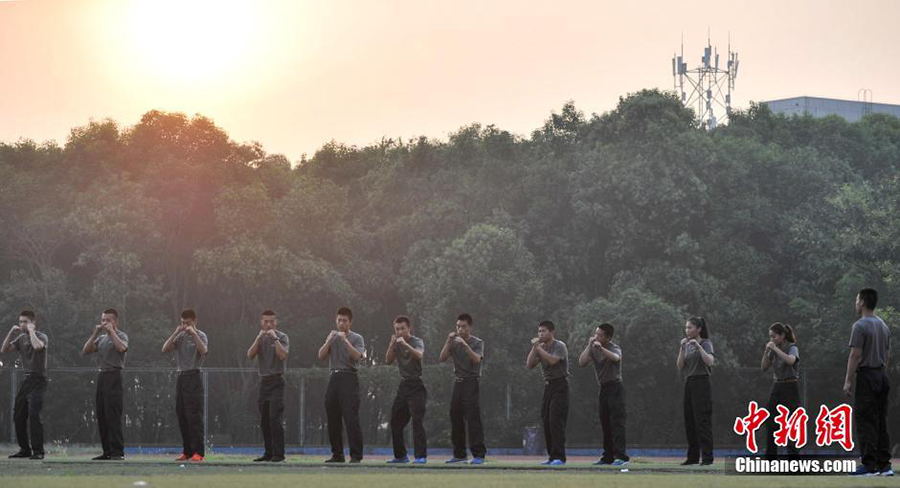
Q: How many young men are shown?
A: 10